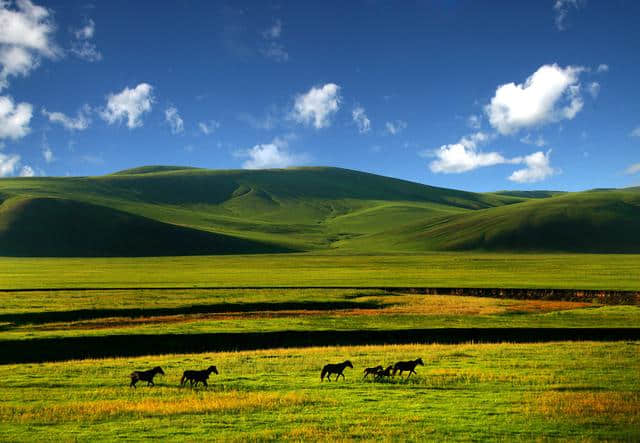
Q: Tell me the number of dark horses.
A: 6